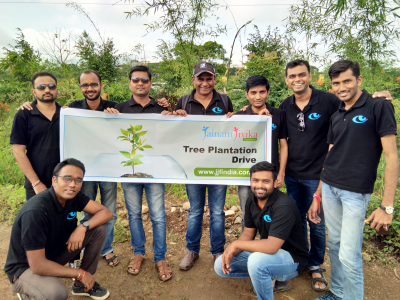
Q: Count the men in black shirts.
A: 9